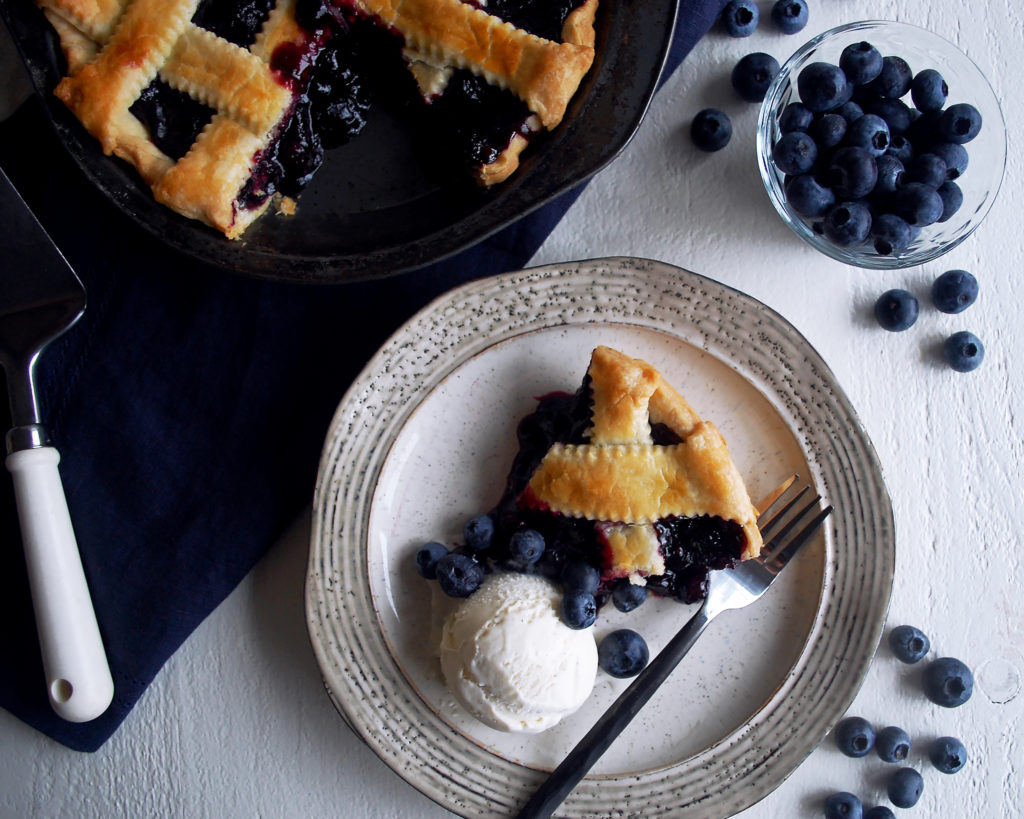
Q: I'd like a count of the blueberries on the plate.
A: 8